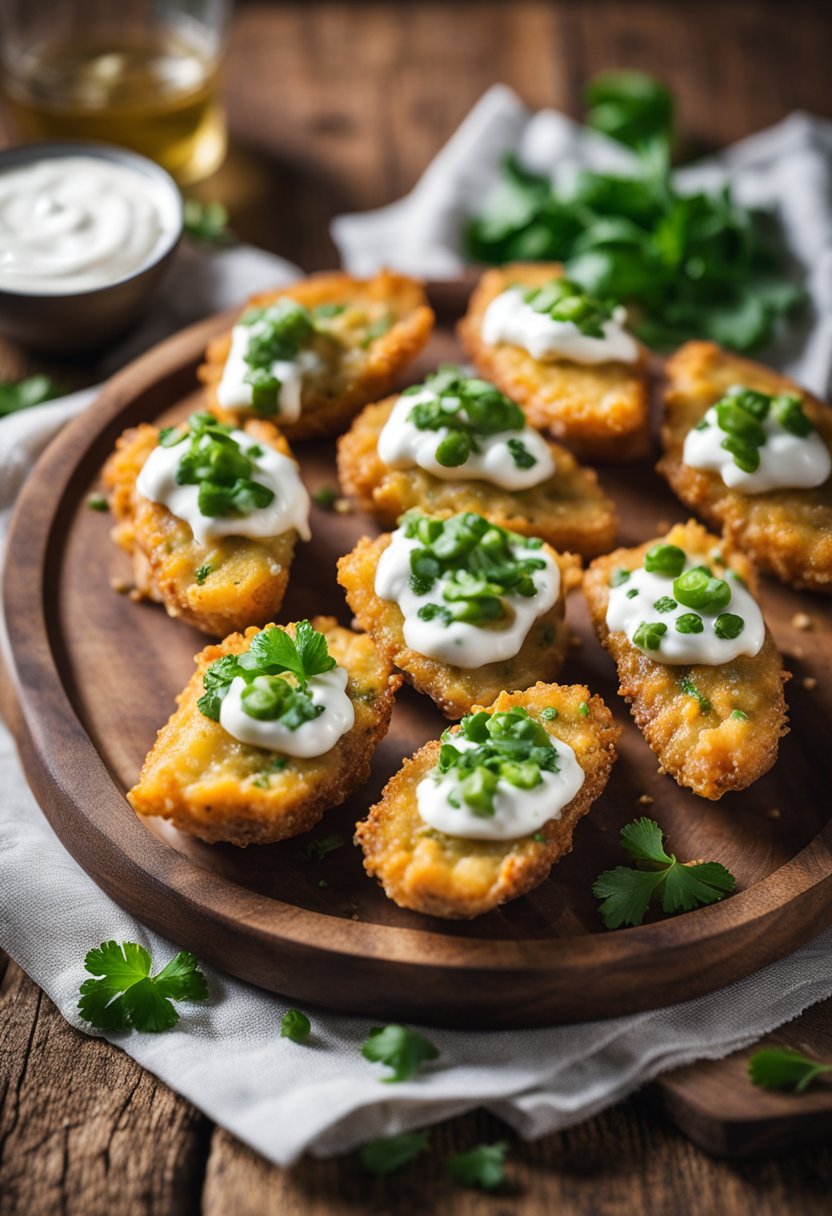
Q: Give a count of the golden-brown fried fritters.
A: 9